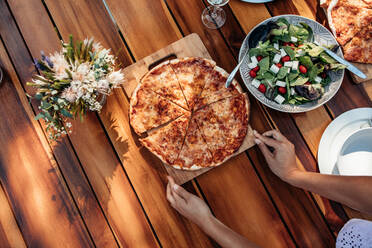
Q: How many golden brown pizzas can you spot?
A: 2